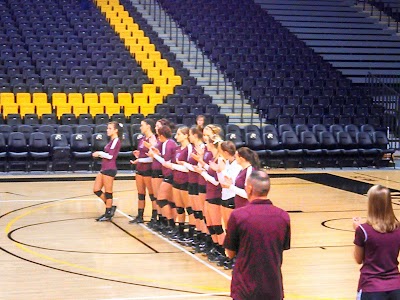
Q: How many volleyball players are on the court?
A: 10